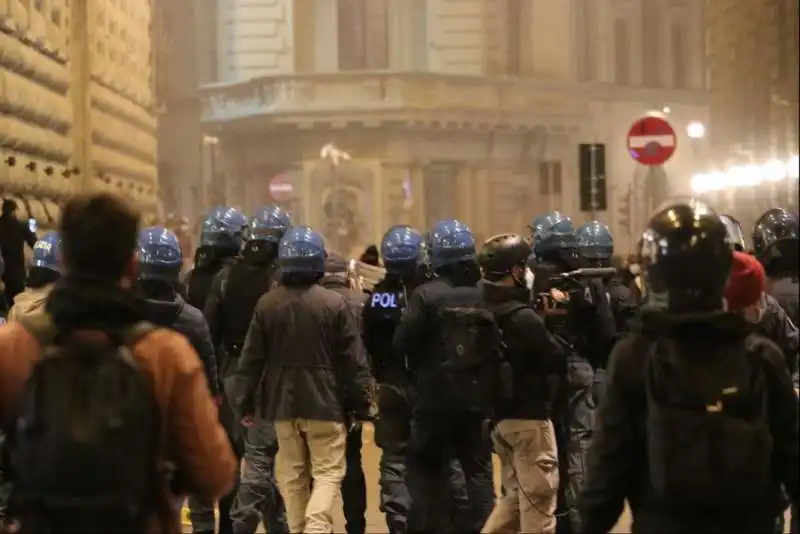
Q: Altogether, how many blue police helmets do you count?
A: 9